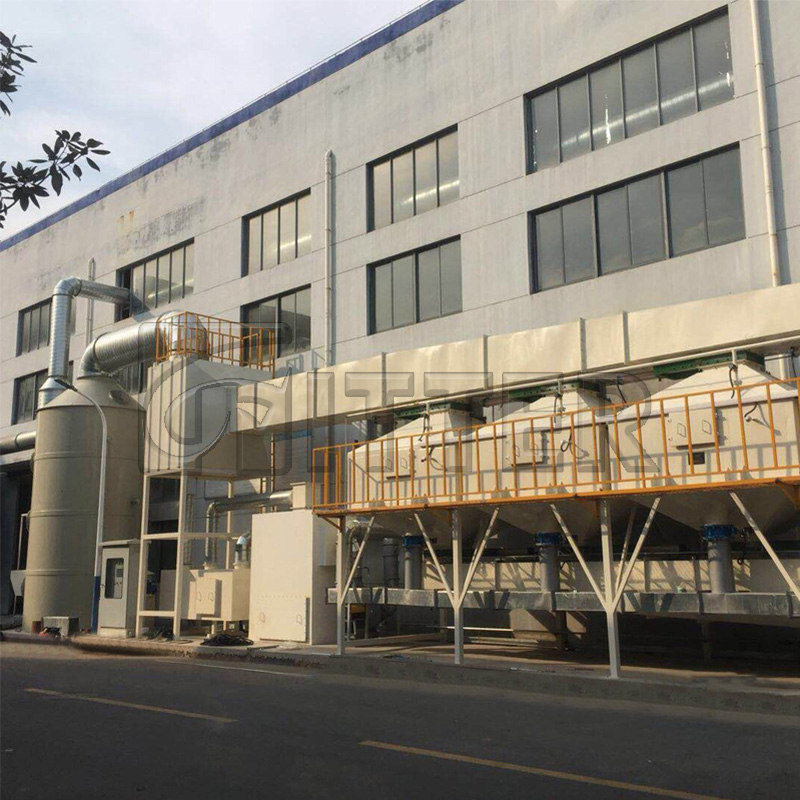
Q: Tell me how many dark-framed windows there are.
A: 10